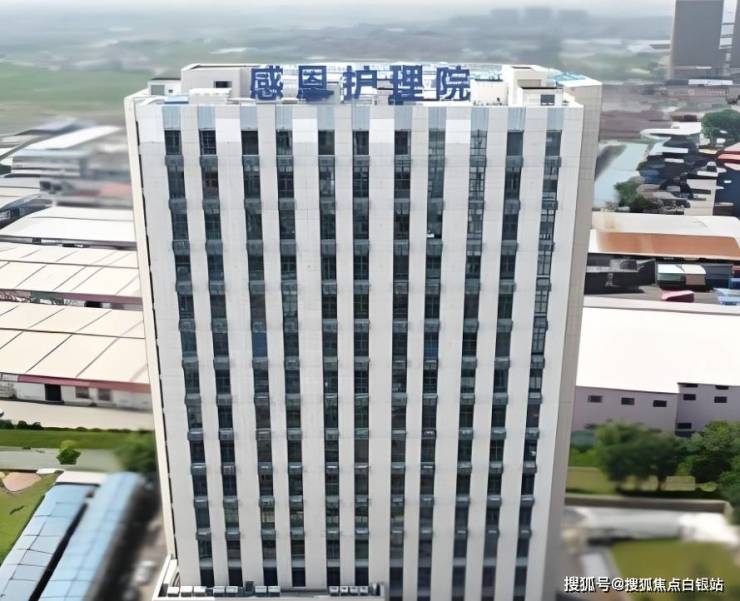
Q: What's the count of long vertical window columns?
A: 11